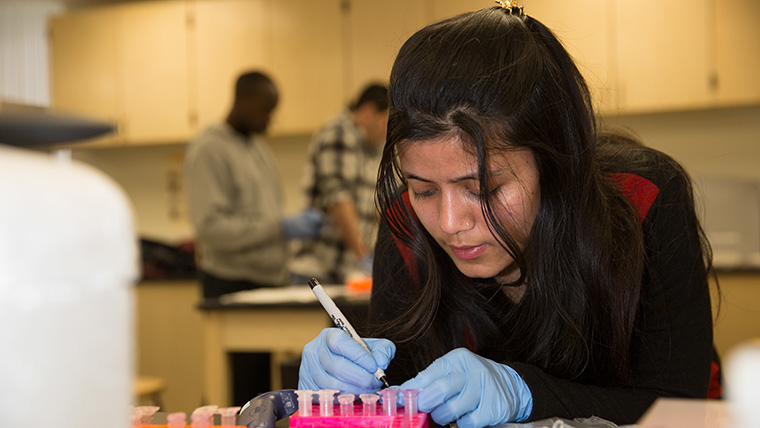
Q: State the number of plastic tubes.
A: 10